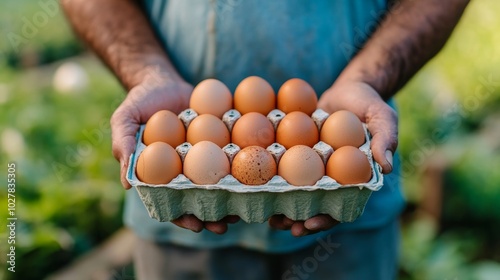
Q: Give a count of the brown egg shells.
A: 13